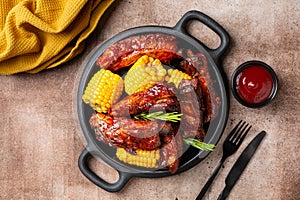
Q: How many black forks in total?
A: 1